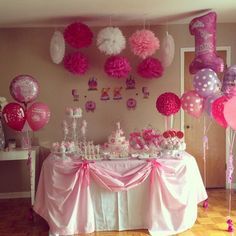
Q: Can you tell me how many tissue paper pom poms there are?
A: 6